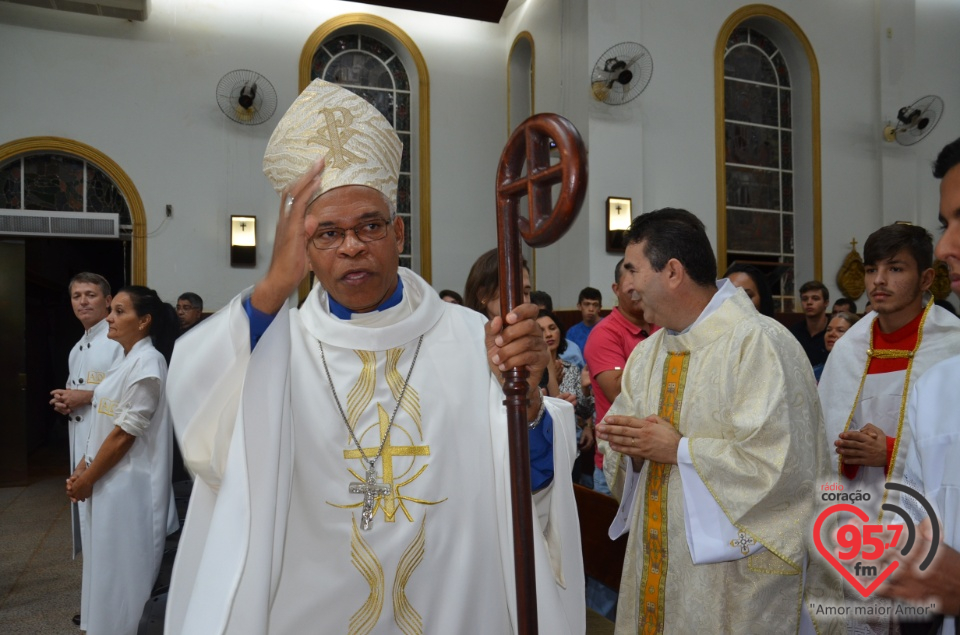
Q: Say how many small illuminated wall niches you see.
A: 2